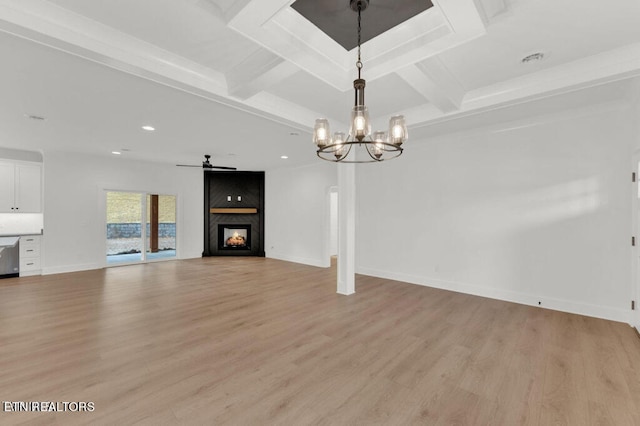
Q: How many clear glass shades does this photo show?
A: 5